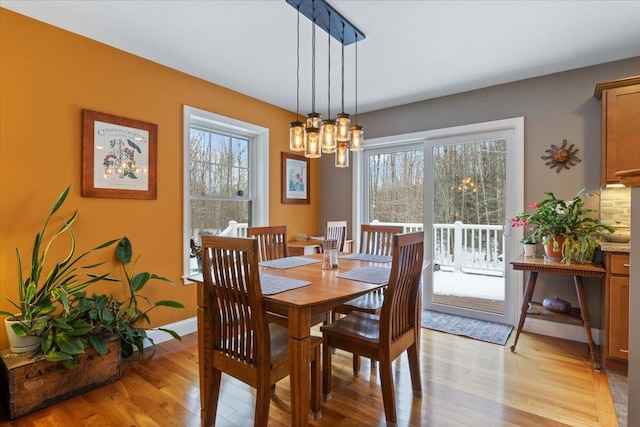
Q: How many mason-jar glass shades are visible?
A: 7